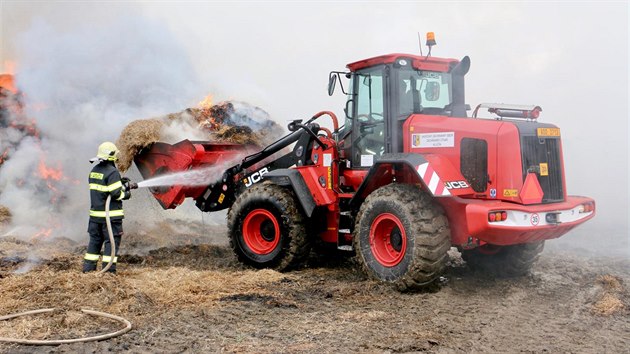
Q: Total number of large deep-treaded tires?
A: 3